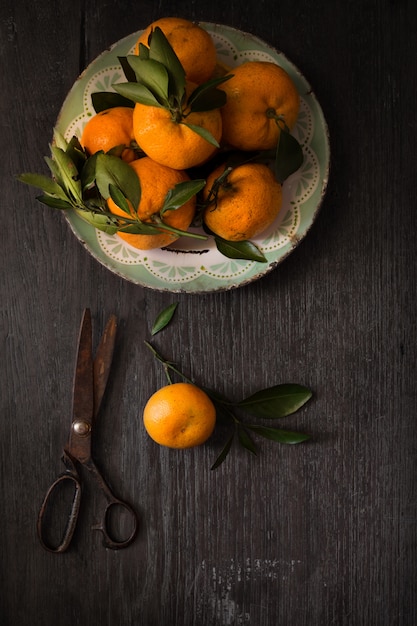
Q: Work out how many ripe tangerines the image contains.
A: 7